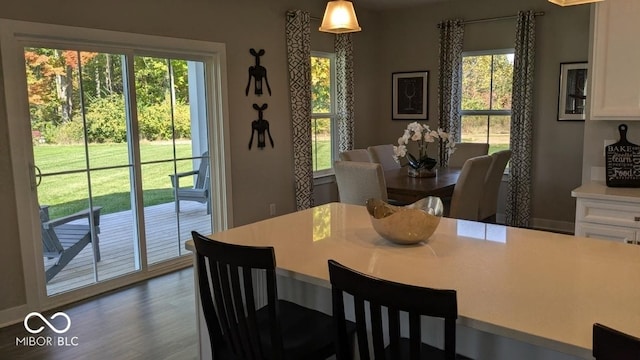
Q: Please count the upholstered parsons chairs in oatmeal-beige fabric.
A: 6